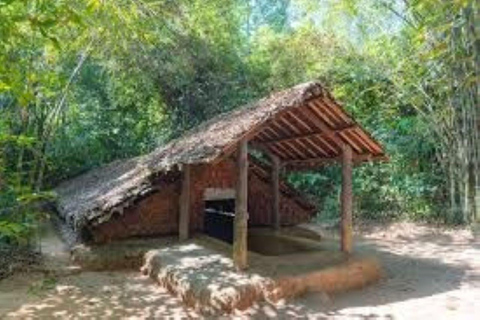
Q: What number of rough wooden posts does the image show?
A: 4